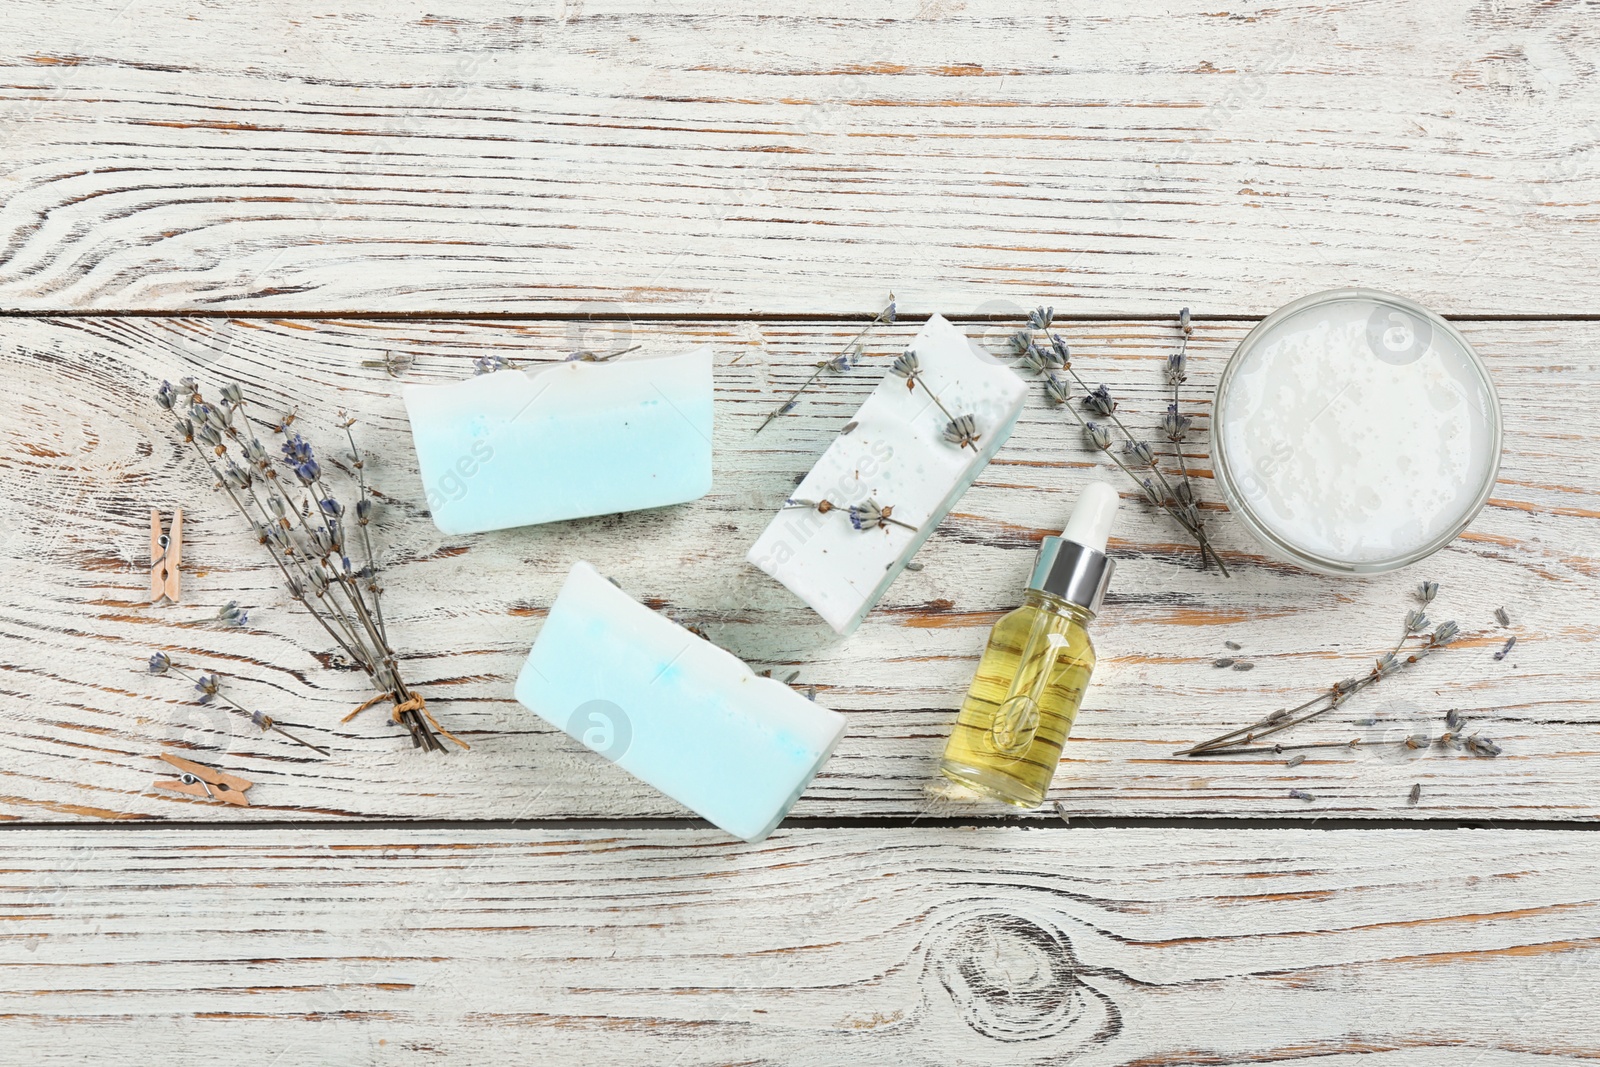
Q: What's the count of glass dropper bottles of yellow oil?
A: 1